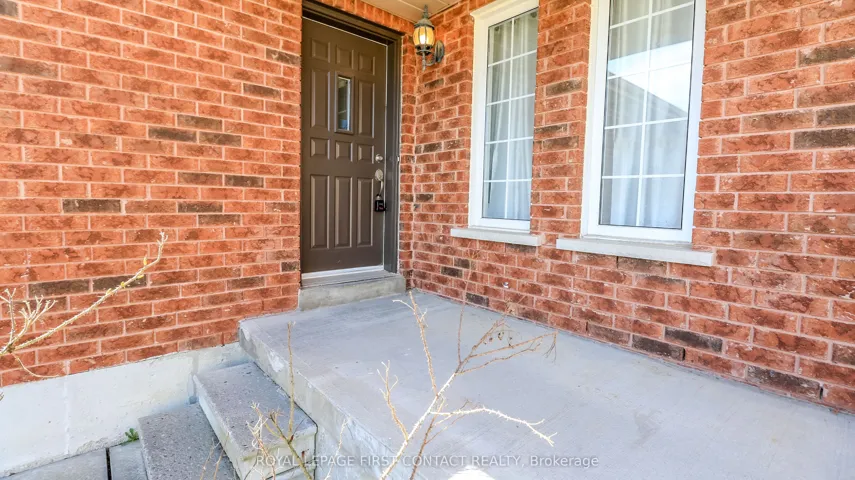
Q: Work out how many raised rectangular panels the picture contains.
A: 11